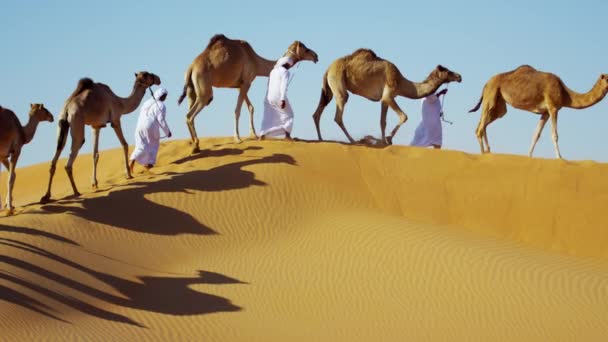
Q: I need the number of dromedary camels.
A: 5